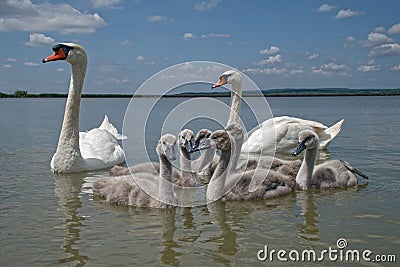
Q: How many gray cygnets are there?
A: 6